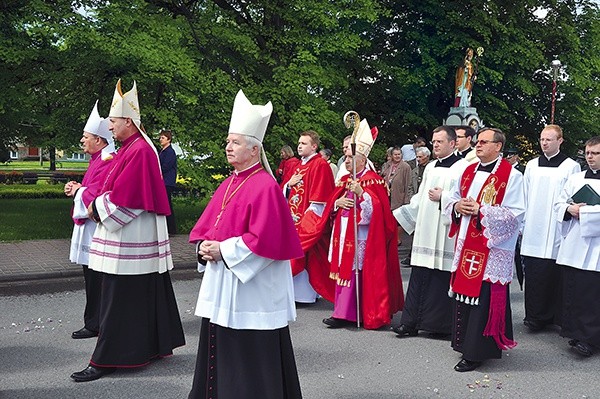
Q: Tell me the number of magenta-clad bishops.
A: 3